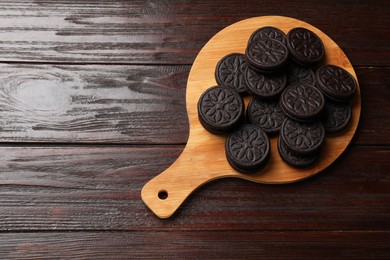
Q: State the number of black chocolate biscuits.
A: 14